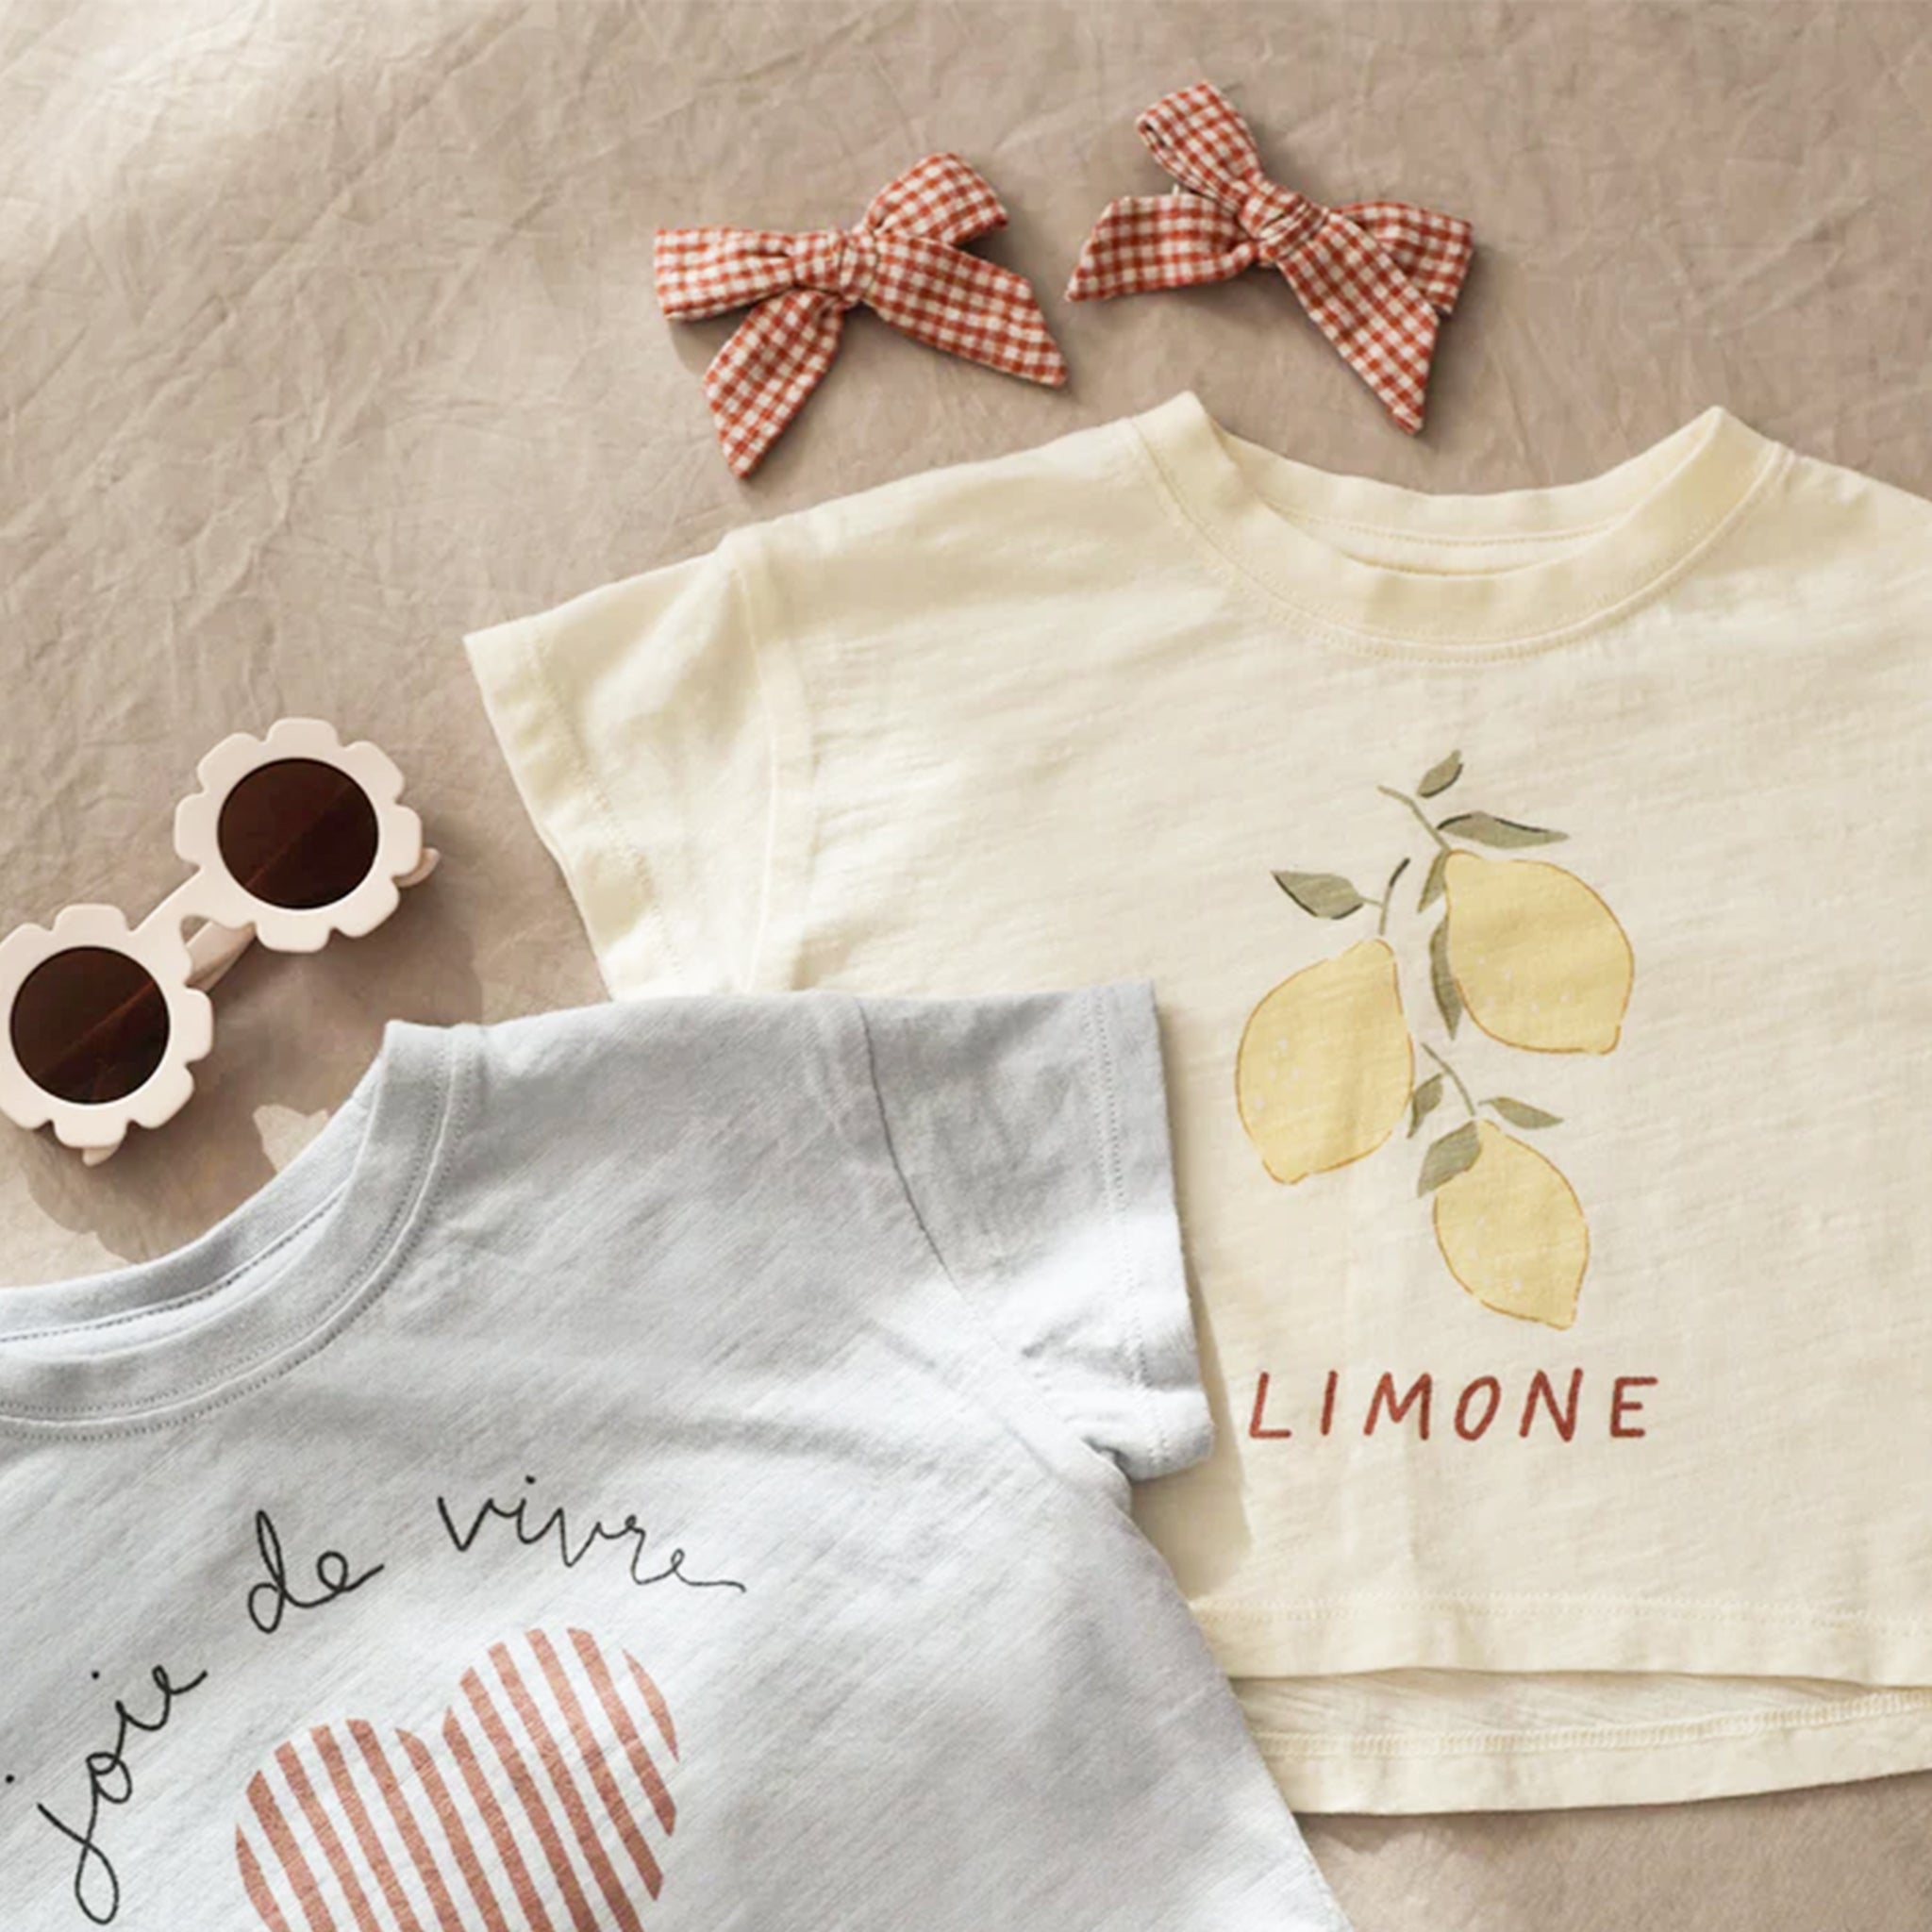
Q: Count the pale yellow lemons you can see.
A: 3